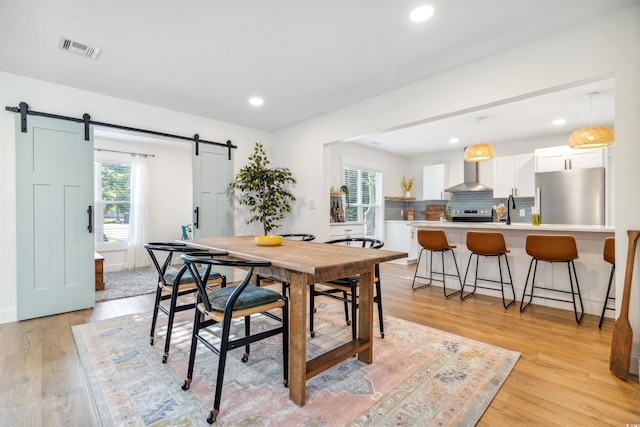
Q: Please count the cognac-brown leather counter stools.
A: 4